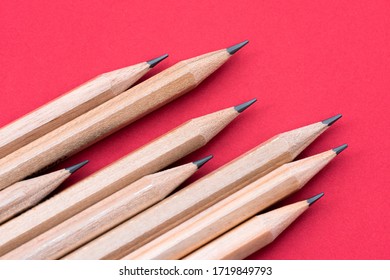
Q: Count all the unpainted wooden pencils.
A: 8